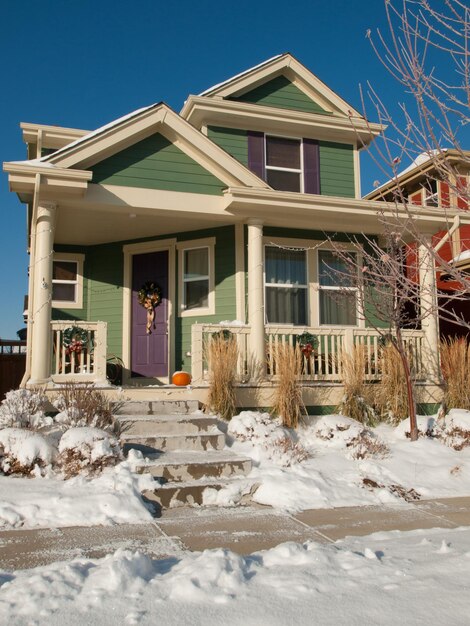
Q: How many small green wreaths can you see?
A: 4